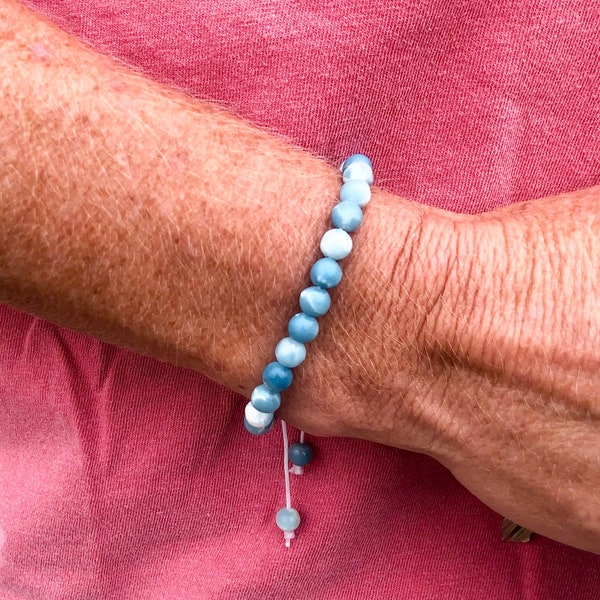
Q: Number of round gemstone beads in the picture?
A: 15